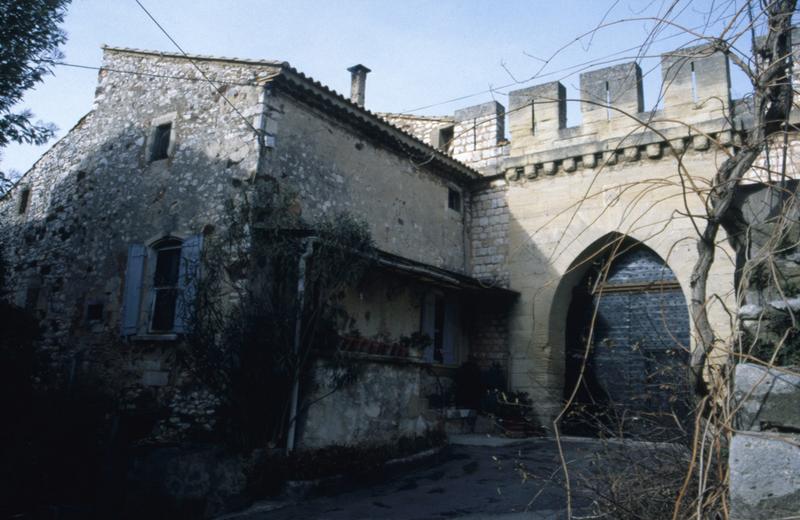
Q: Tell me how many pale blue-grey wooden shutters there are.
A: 4